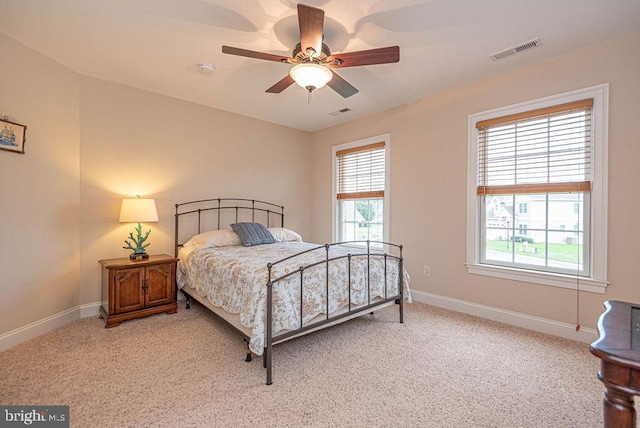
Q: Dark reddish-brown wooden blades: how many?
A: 5